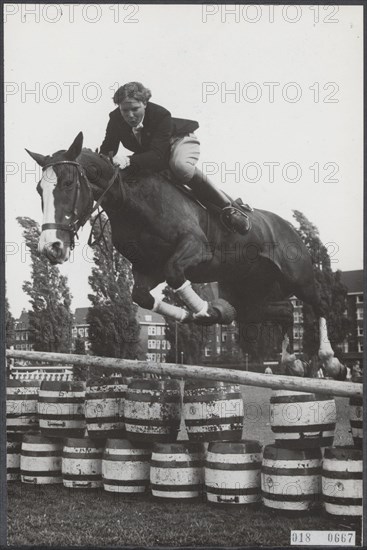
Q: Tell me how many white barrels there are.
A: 15